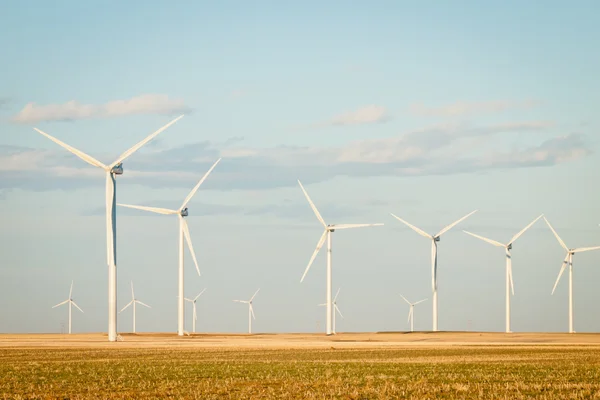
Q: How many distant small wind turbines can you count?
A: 6